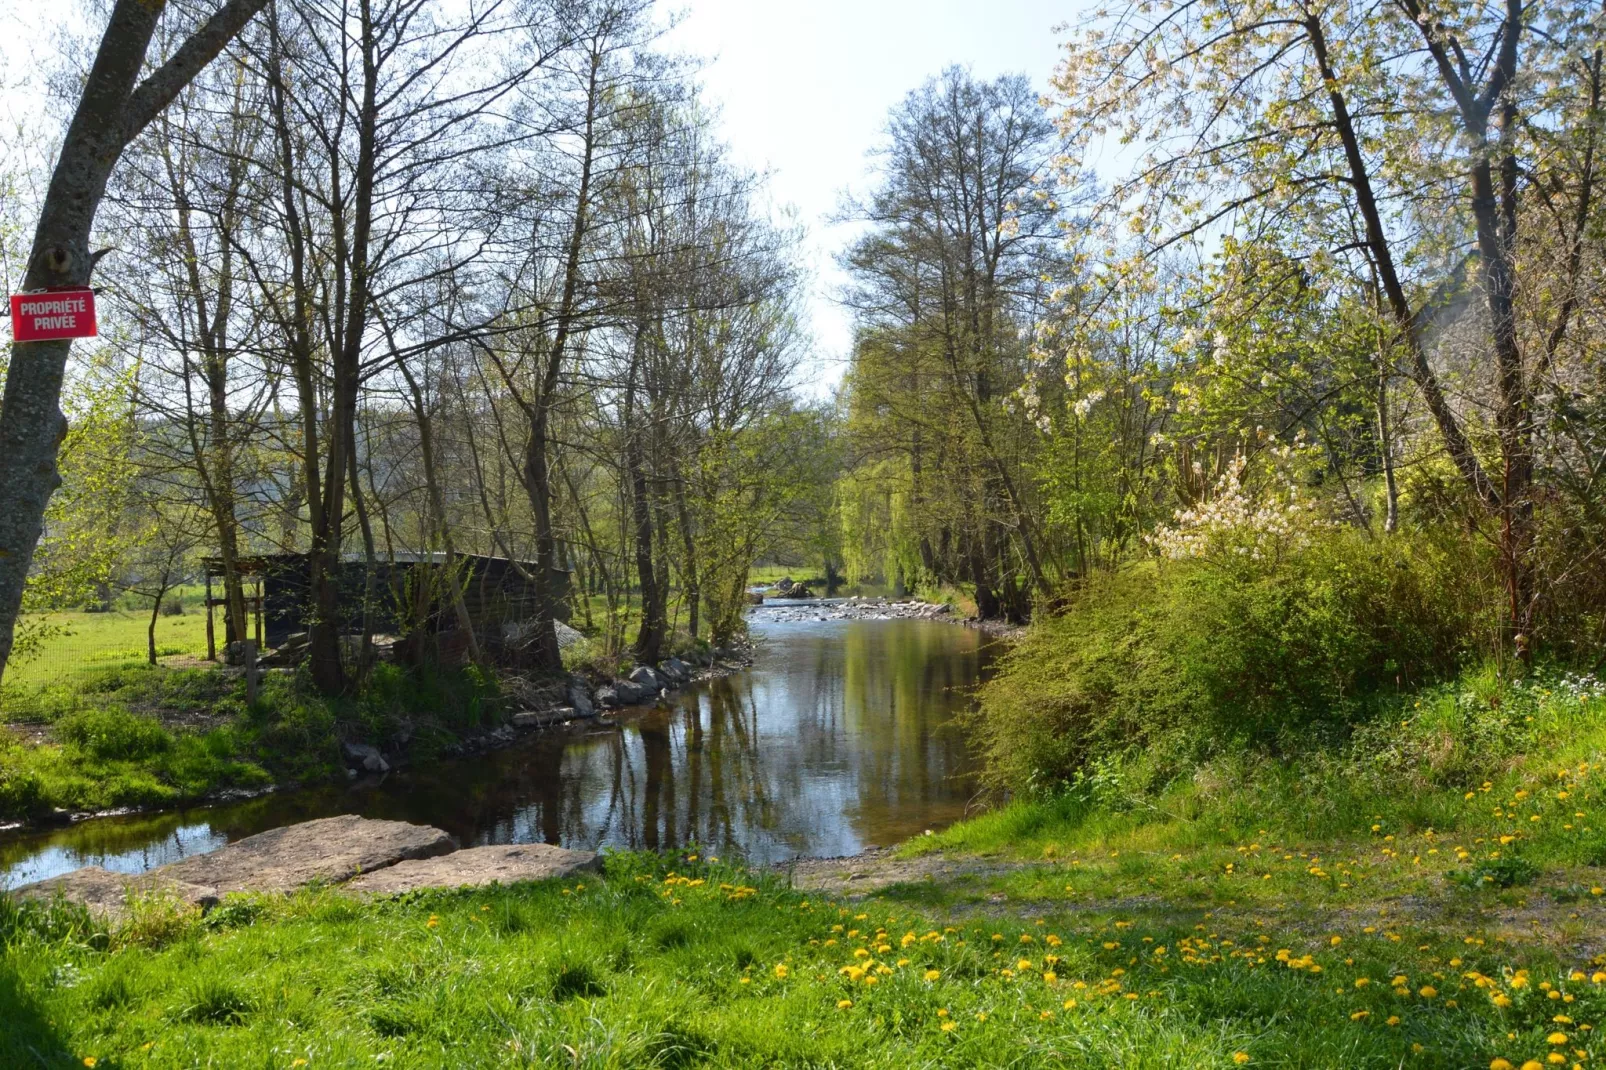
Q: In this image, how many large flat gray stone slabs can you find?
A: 3